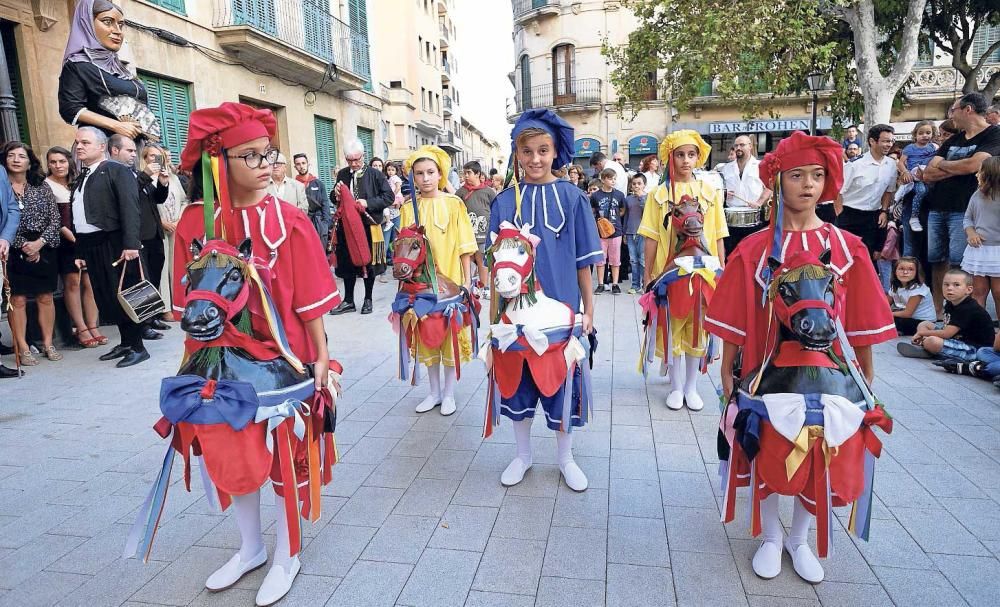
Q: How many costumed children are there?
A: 5